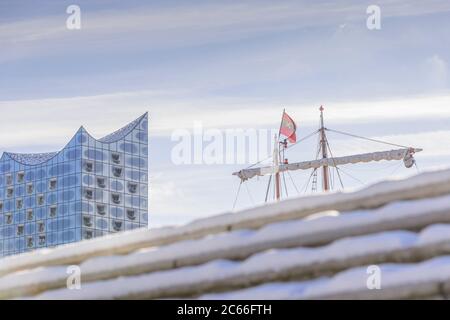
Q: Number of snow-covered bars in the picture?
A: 4